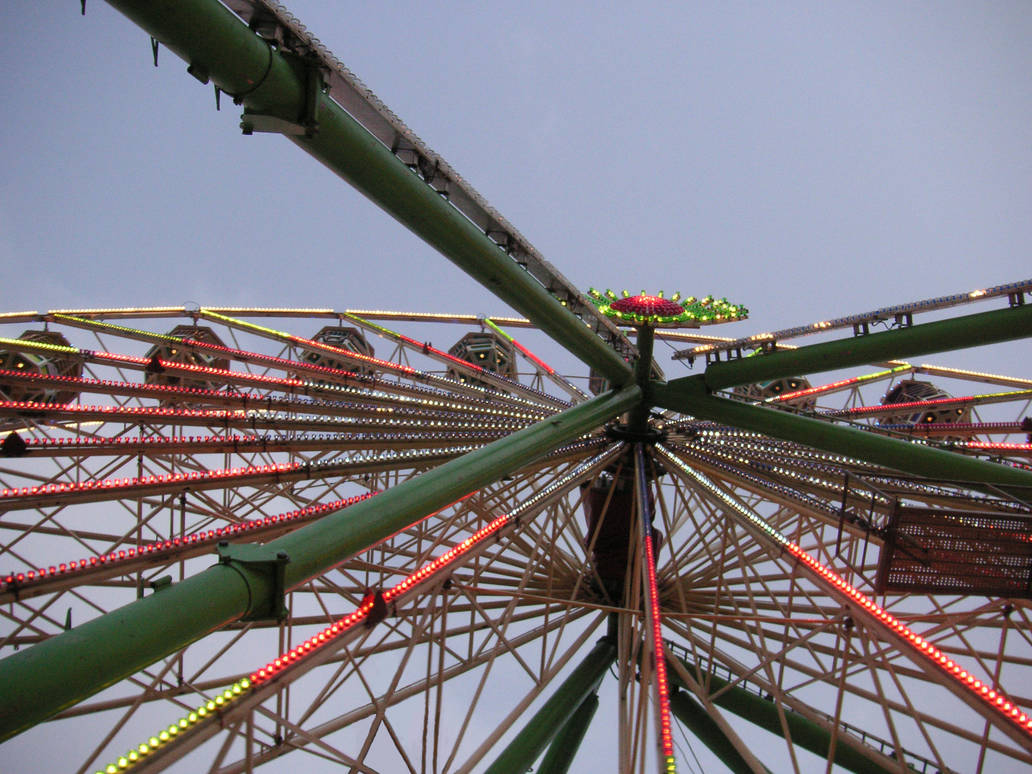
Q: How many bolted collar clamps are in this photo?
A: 2